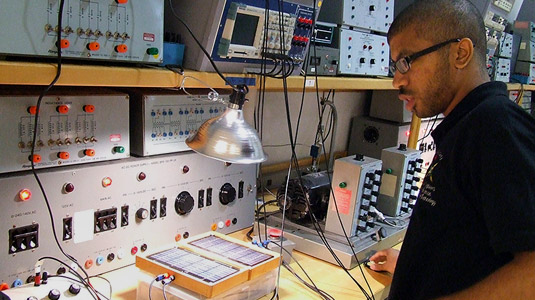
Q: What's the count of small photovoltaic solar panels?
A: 2